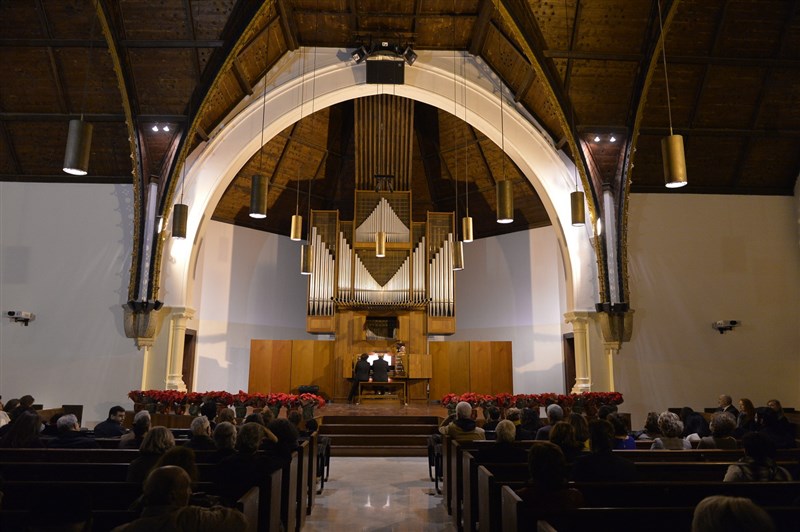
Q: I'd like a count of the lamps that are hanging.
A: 11